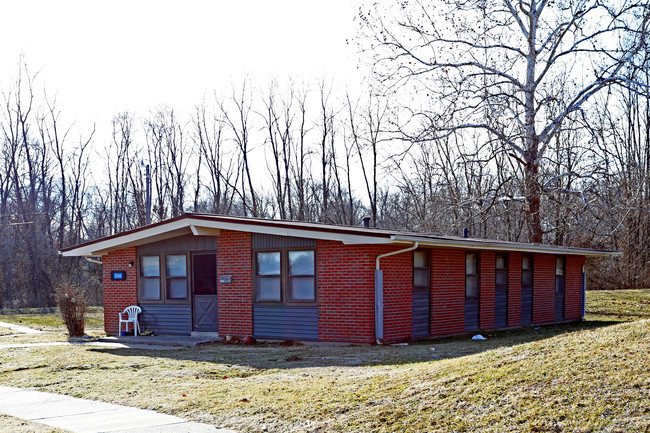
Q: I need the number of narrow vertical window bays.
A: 5